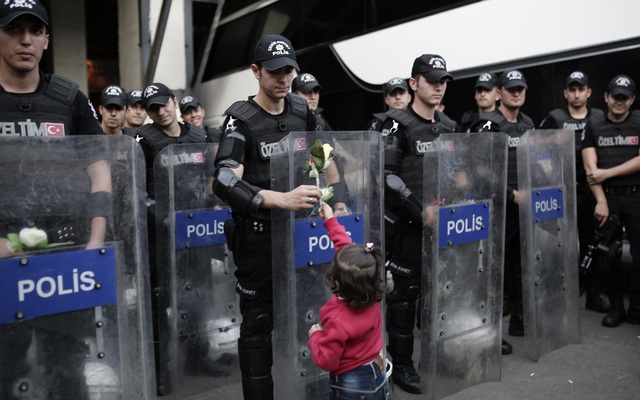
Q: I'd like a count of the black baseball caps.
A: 13